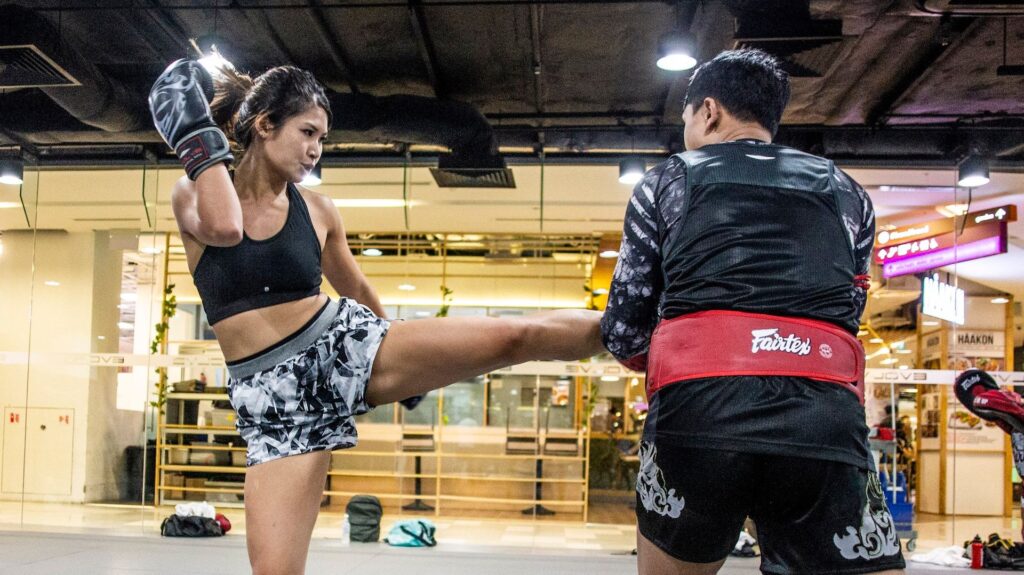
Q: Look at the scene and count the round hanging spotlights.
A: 6